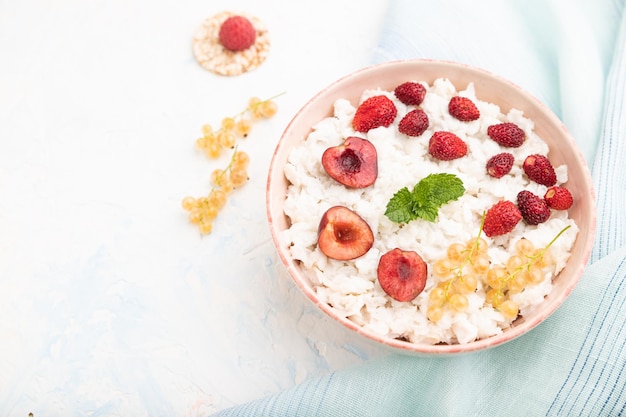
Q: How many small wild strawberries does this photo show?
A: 11